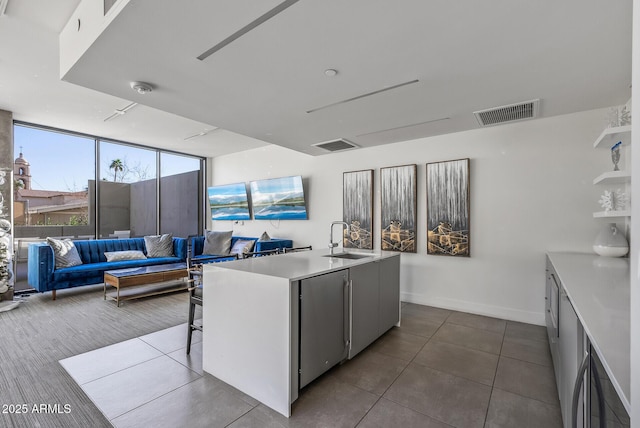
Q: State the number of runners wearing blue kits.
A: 0